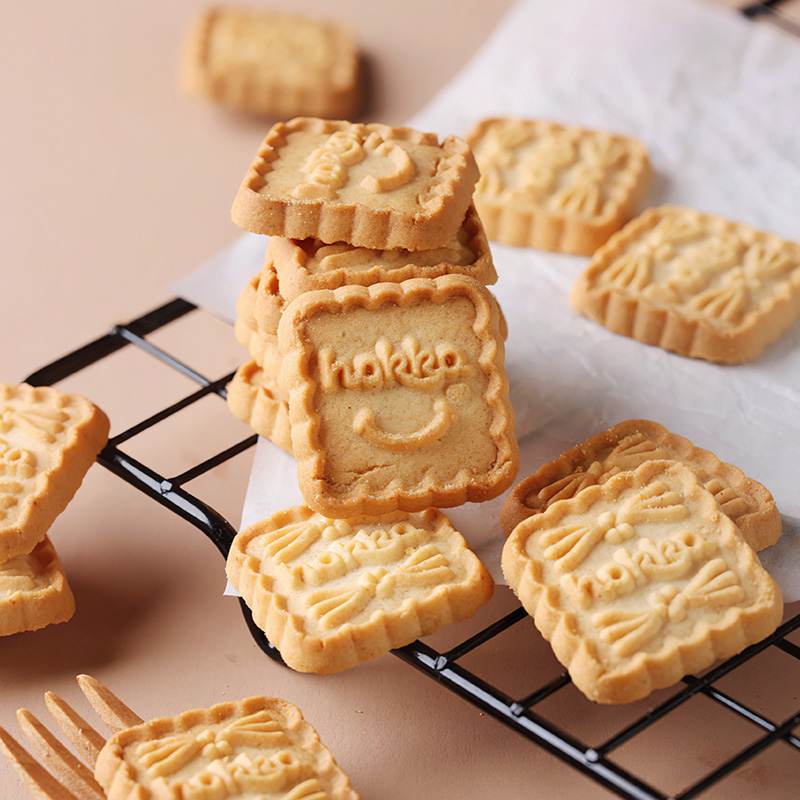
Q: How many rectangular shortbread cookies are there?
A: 15